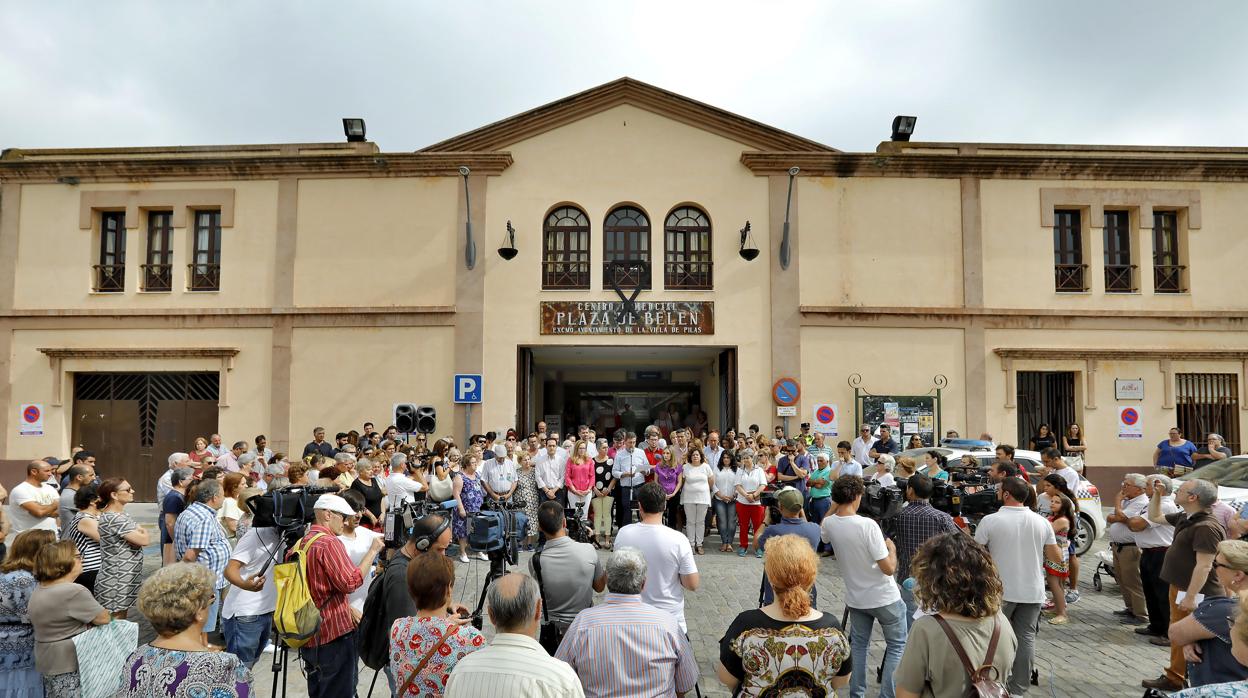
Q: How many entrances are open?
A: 1